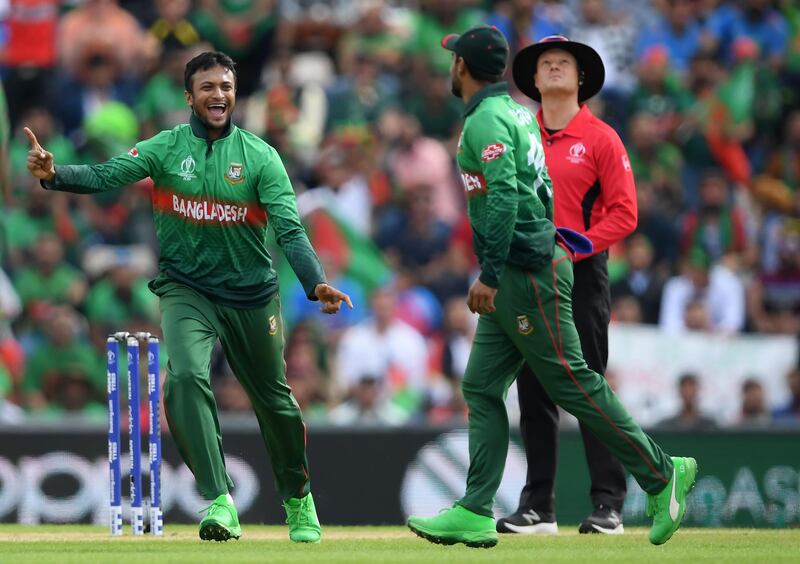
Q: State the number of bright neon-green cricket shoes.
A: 4